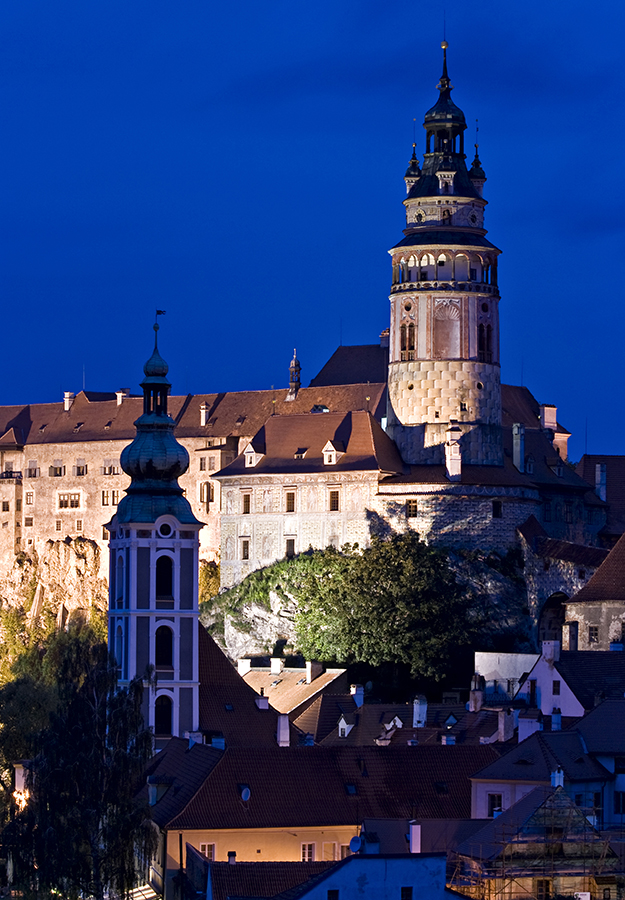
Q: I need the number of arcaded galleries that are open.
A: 1